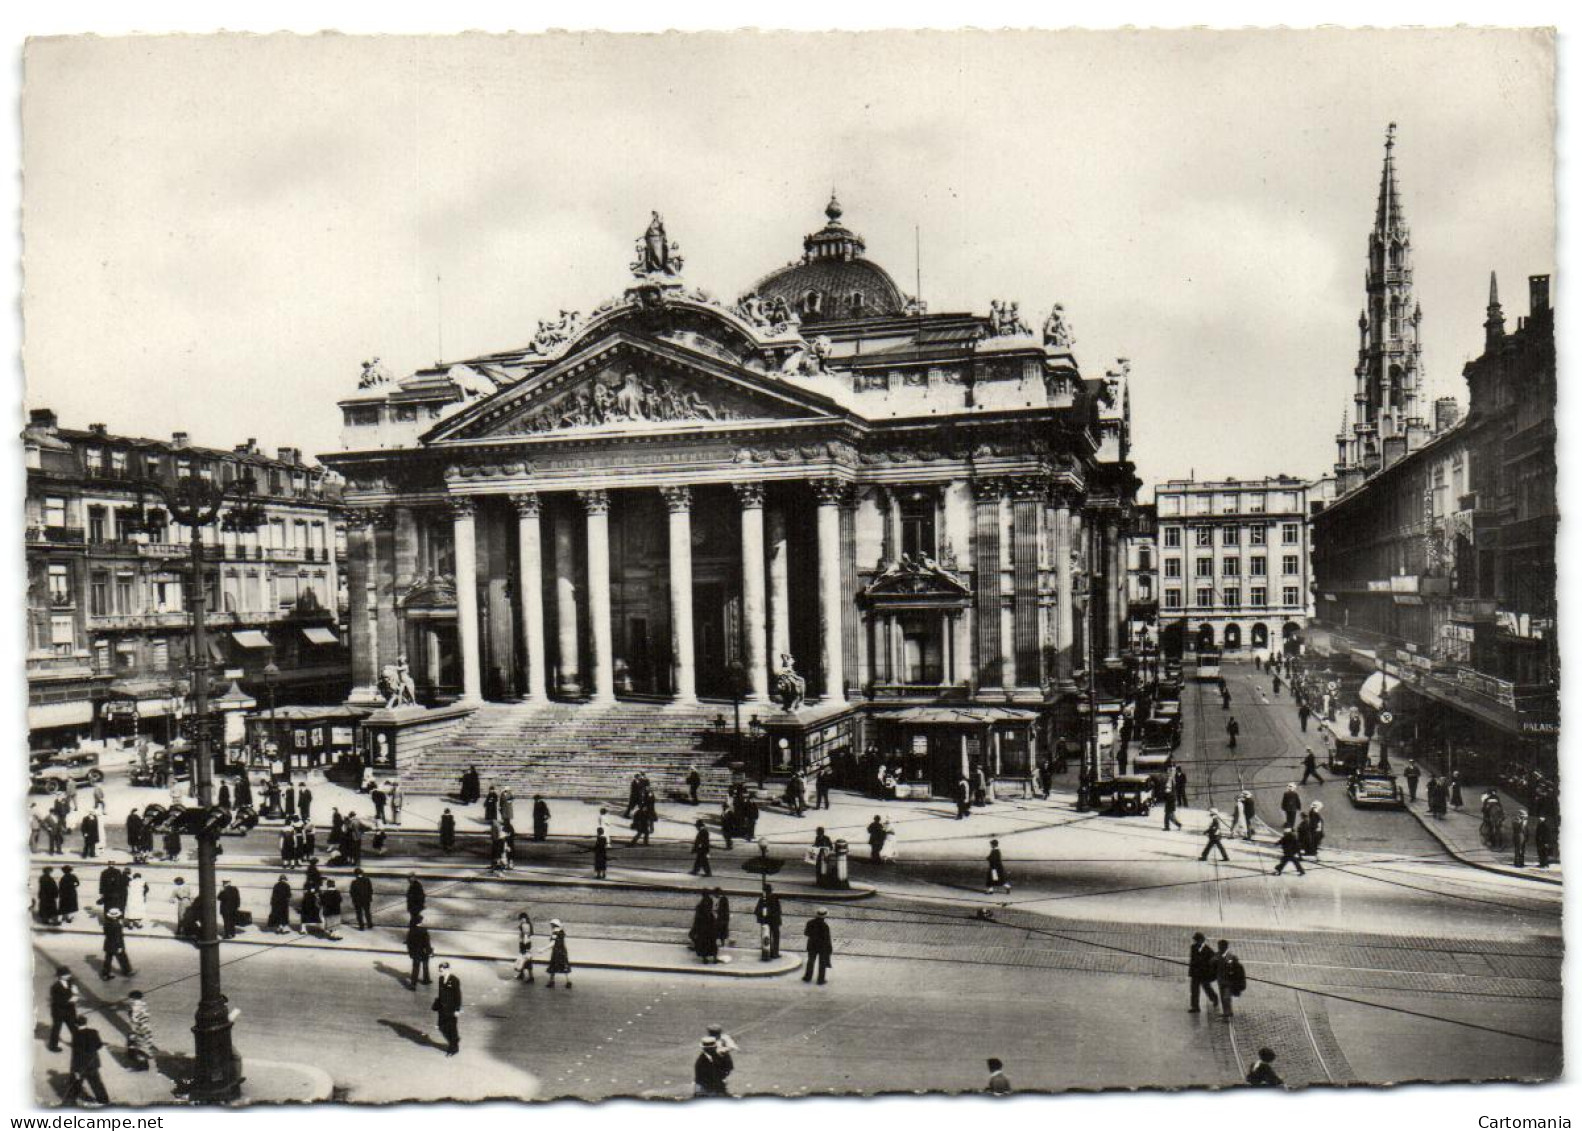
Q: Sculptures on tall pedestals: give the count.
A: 2